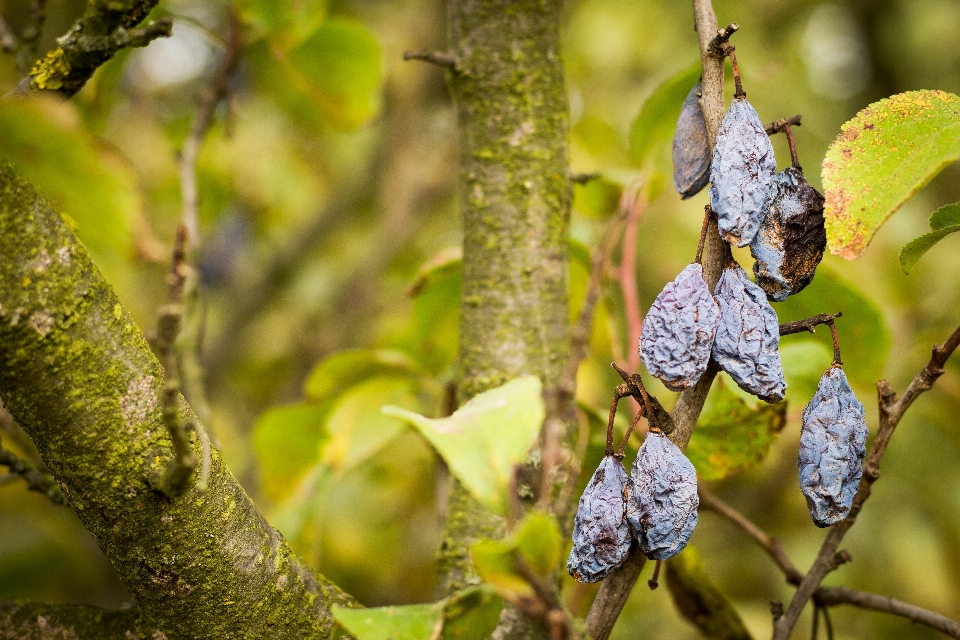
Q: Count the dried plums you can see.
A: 8